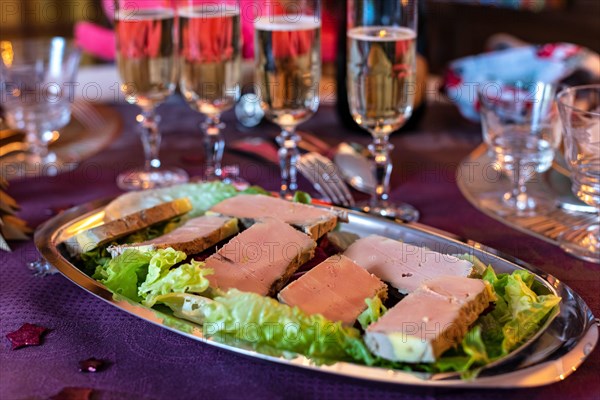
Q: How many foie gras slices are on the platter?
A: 7